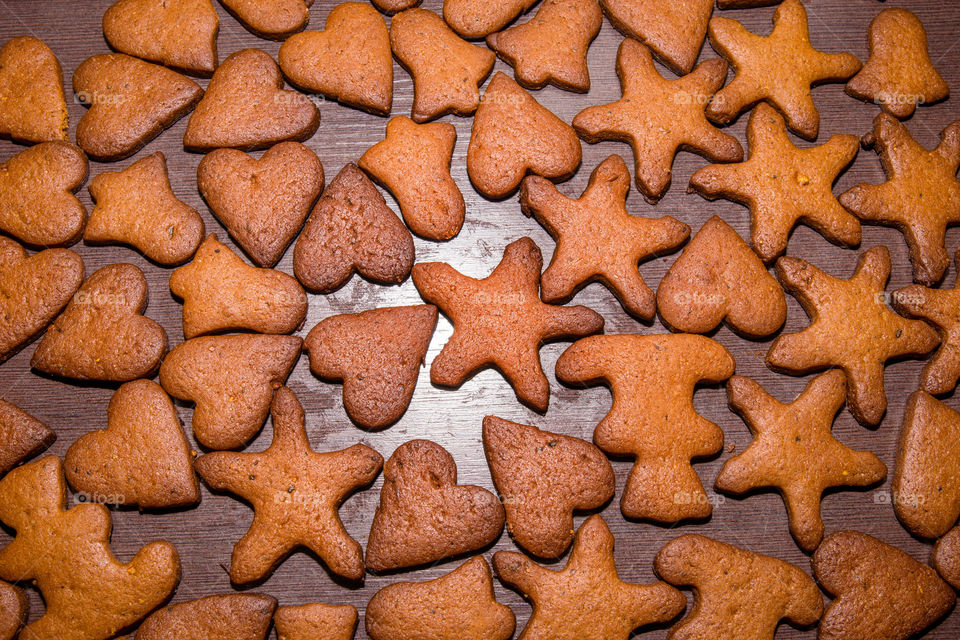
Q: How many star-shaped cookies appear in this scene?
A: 11